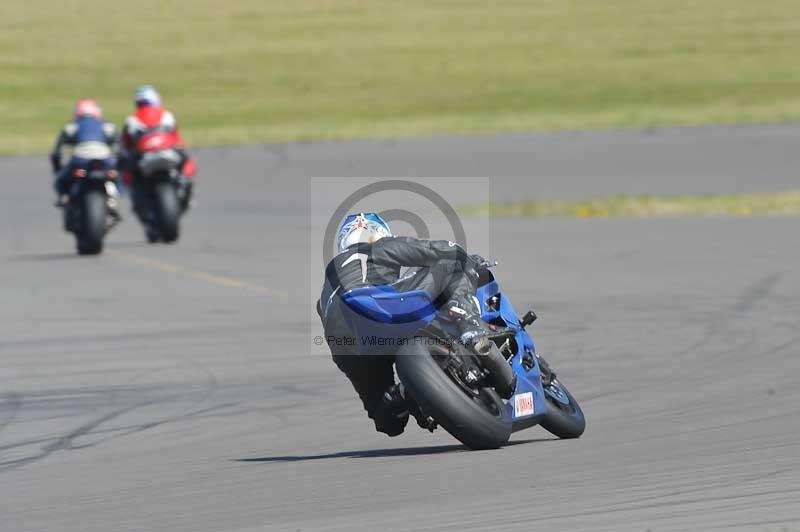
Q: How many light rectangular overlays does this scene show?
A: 1